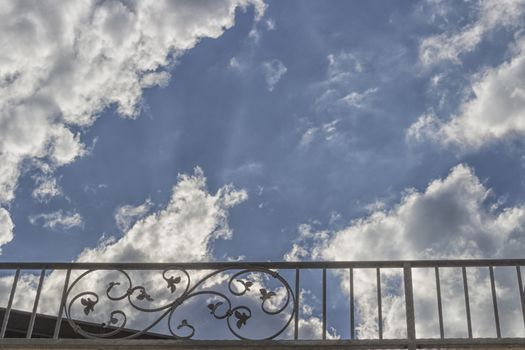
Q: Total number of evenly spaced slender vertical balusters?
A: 11